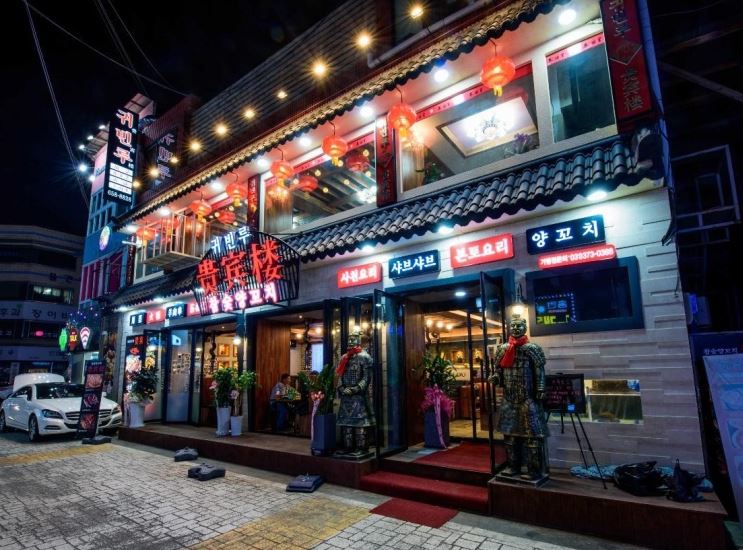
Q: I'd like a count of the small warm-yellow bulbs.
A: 10